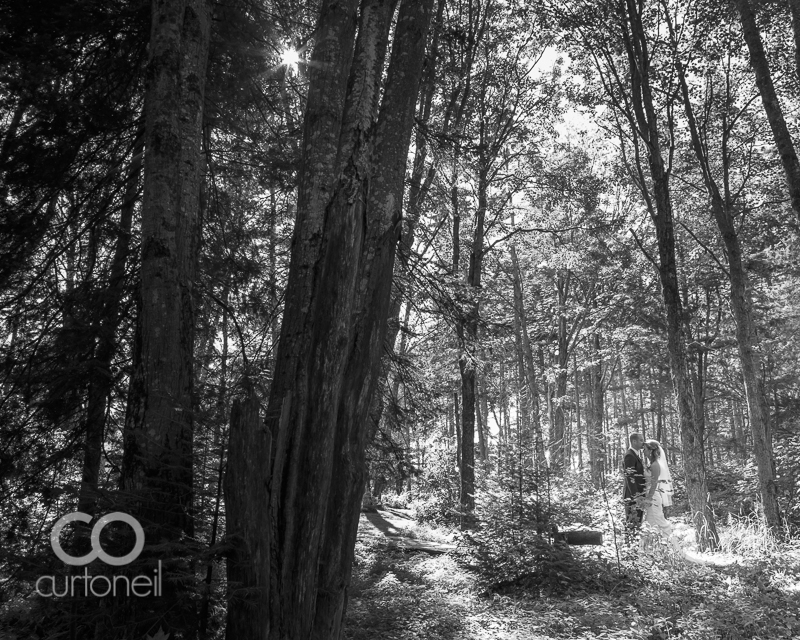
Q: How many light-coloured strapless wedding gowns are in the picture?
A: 1